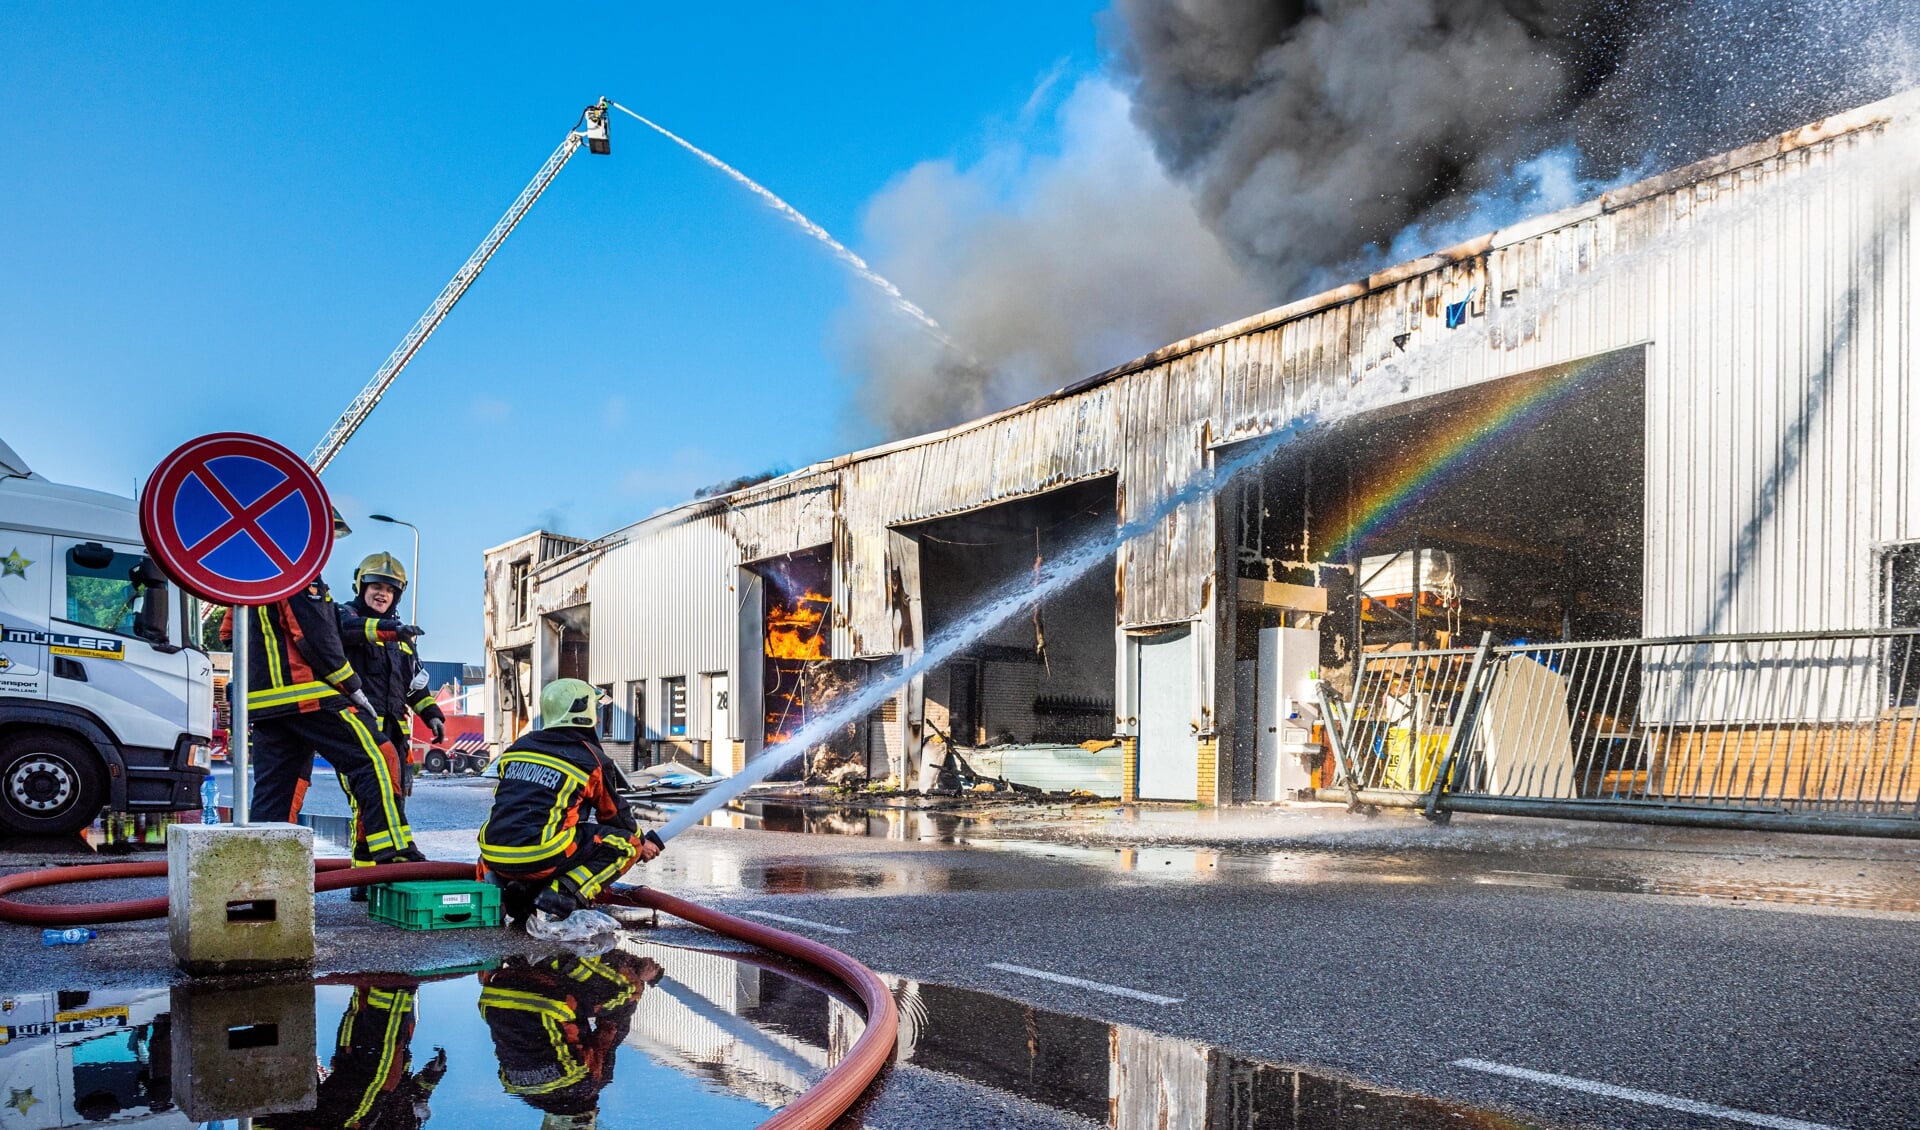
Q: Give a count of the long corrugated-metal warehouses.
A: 1